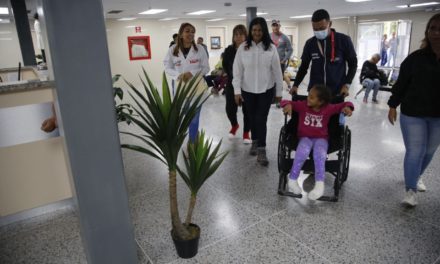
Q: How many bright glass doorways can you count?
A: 1